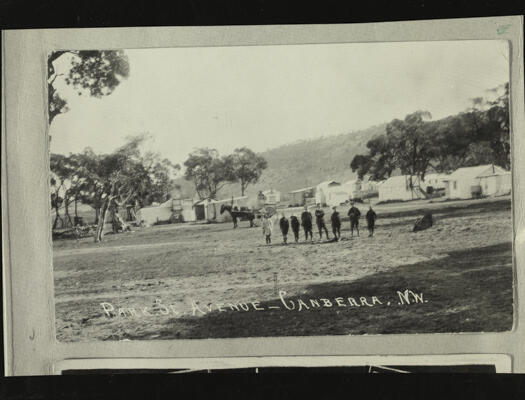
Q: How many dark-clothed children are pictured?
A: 7